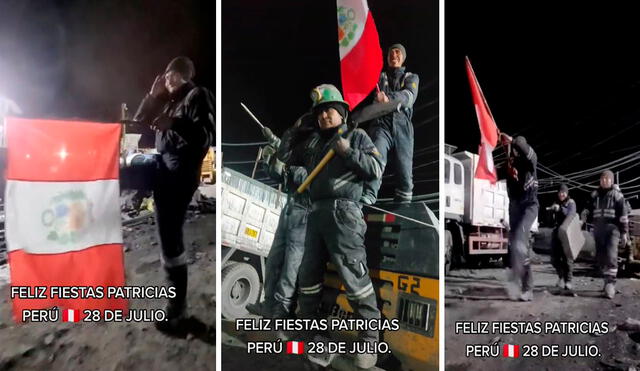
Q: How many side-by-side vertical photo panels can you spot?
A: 3